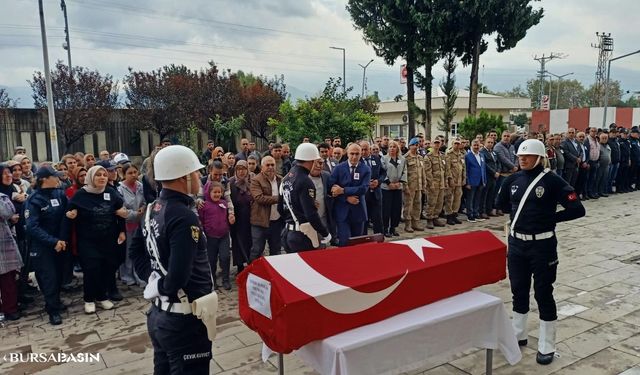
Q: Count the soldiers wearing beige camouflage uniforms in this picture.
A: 3